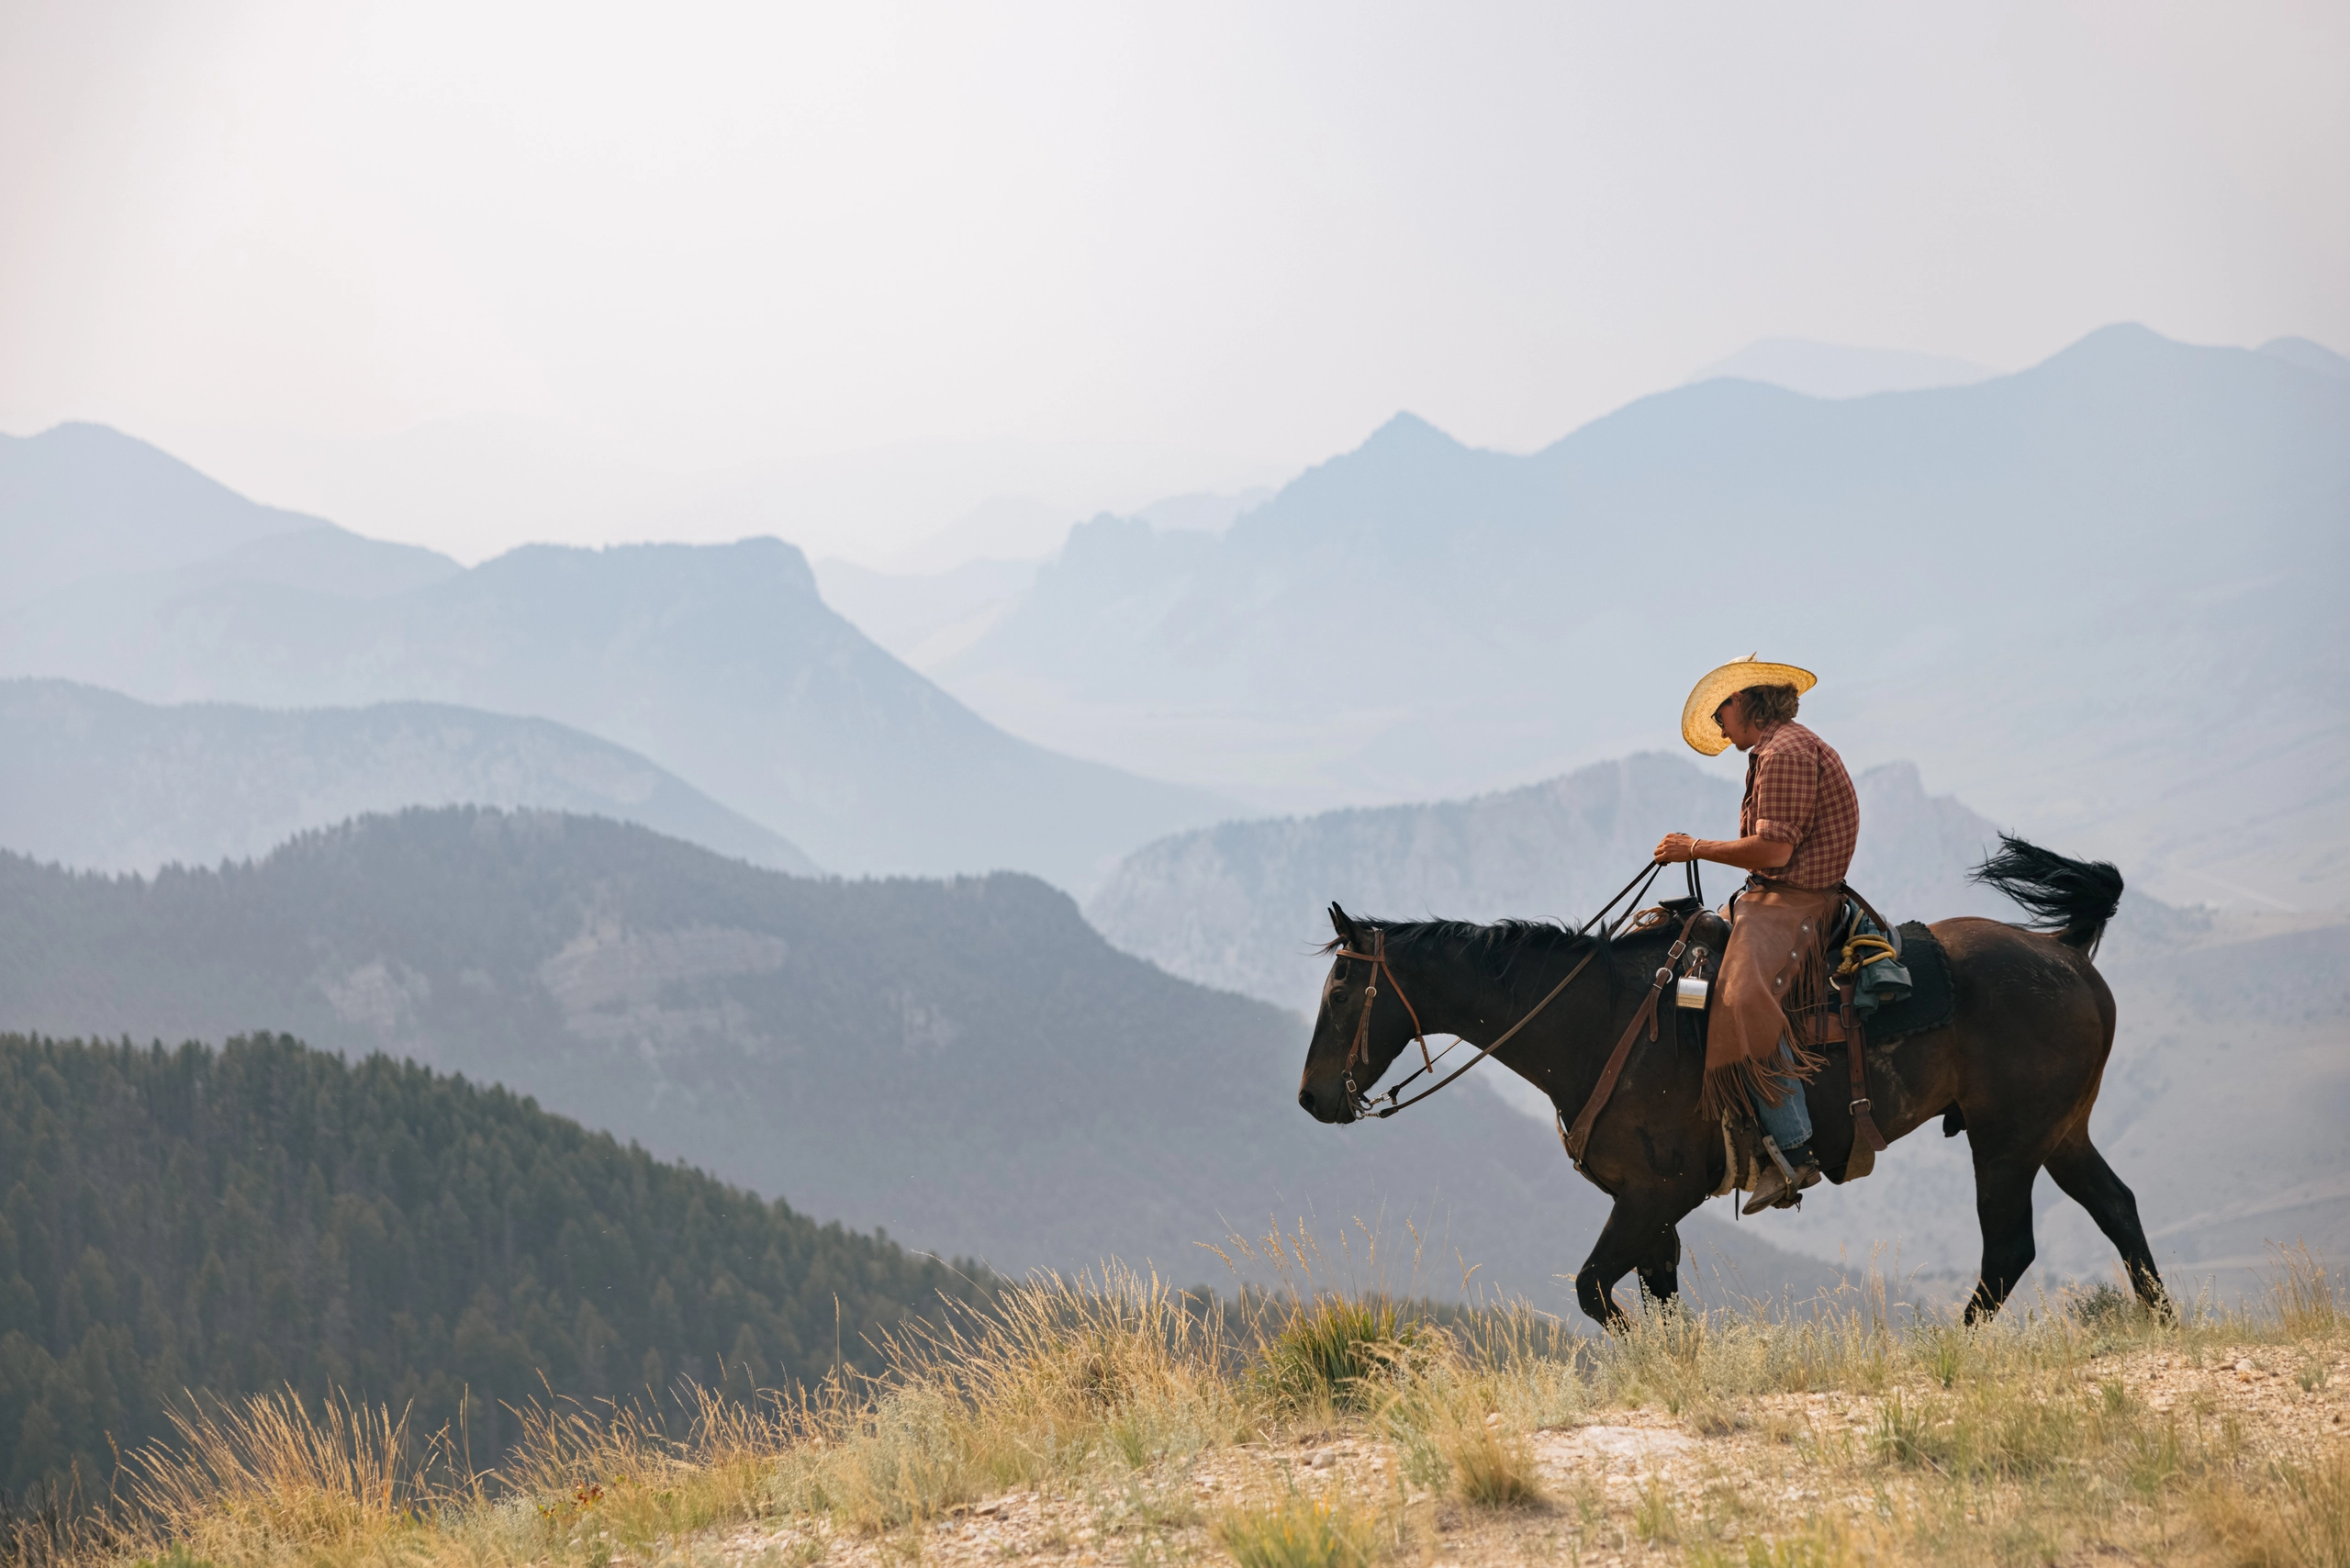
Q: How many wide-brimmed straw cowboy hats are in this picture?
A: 1